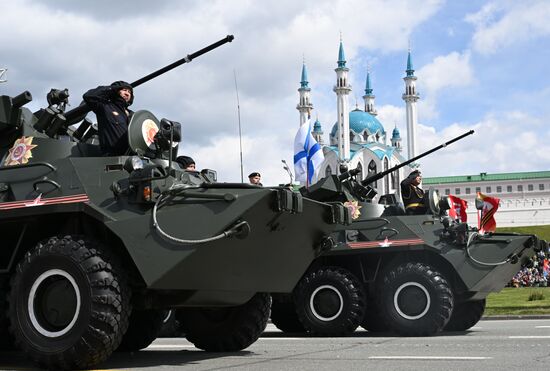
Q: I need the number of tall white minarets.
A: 4